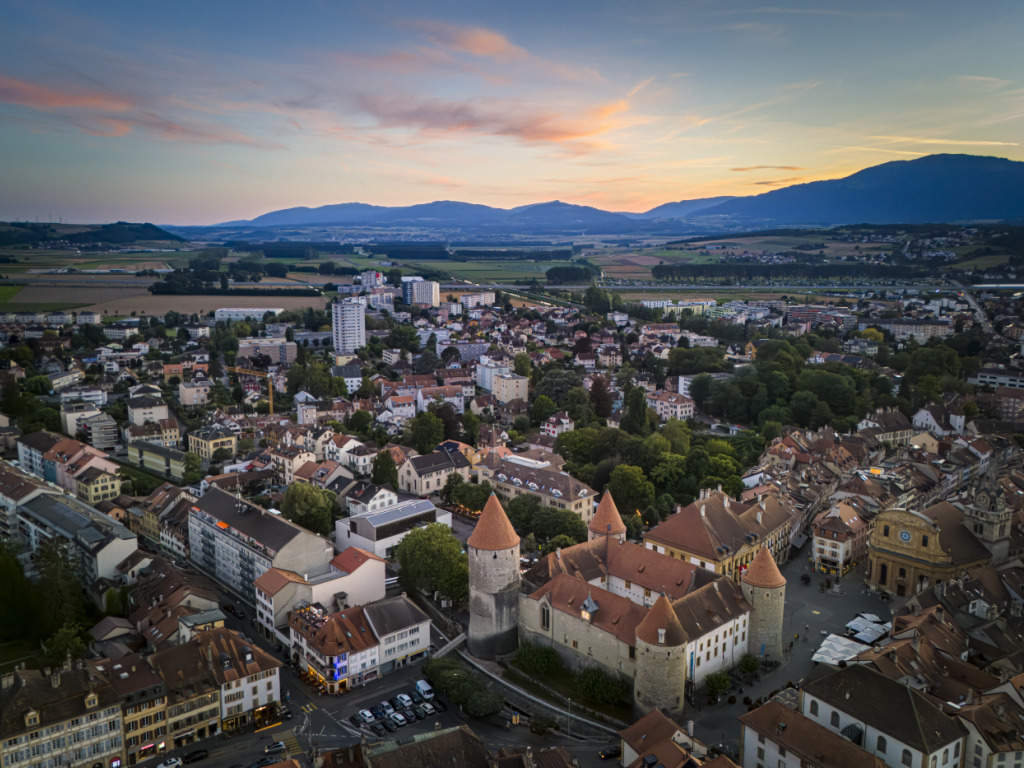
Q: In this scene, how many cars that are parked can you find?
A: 15